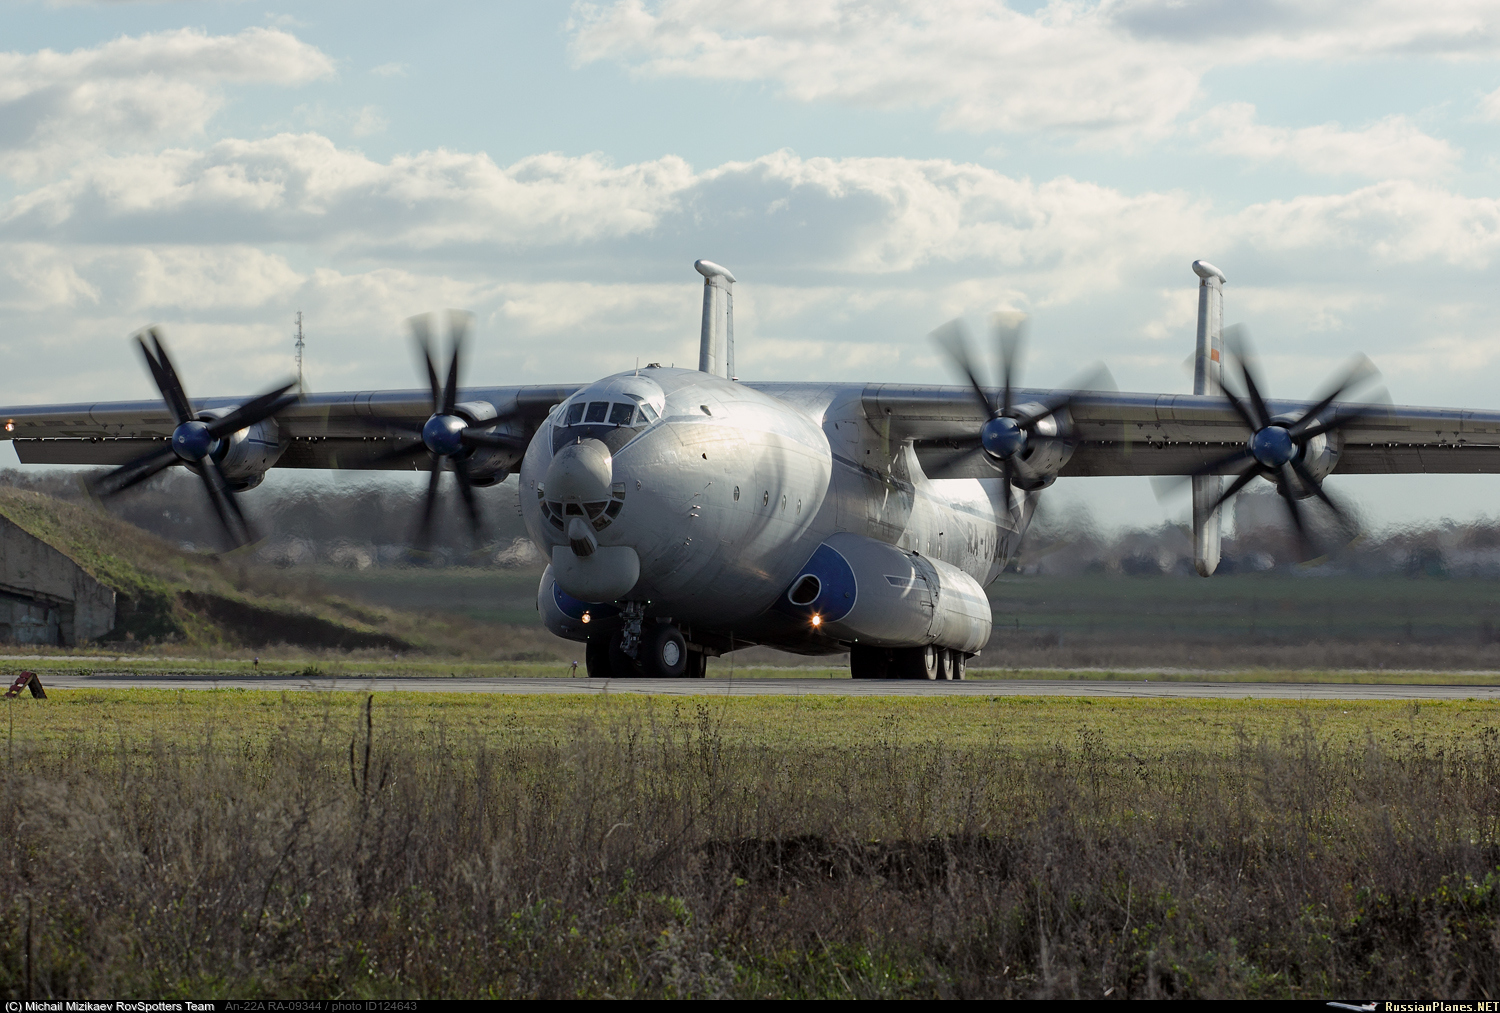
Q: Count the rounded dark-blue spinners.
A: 4